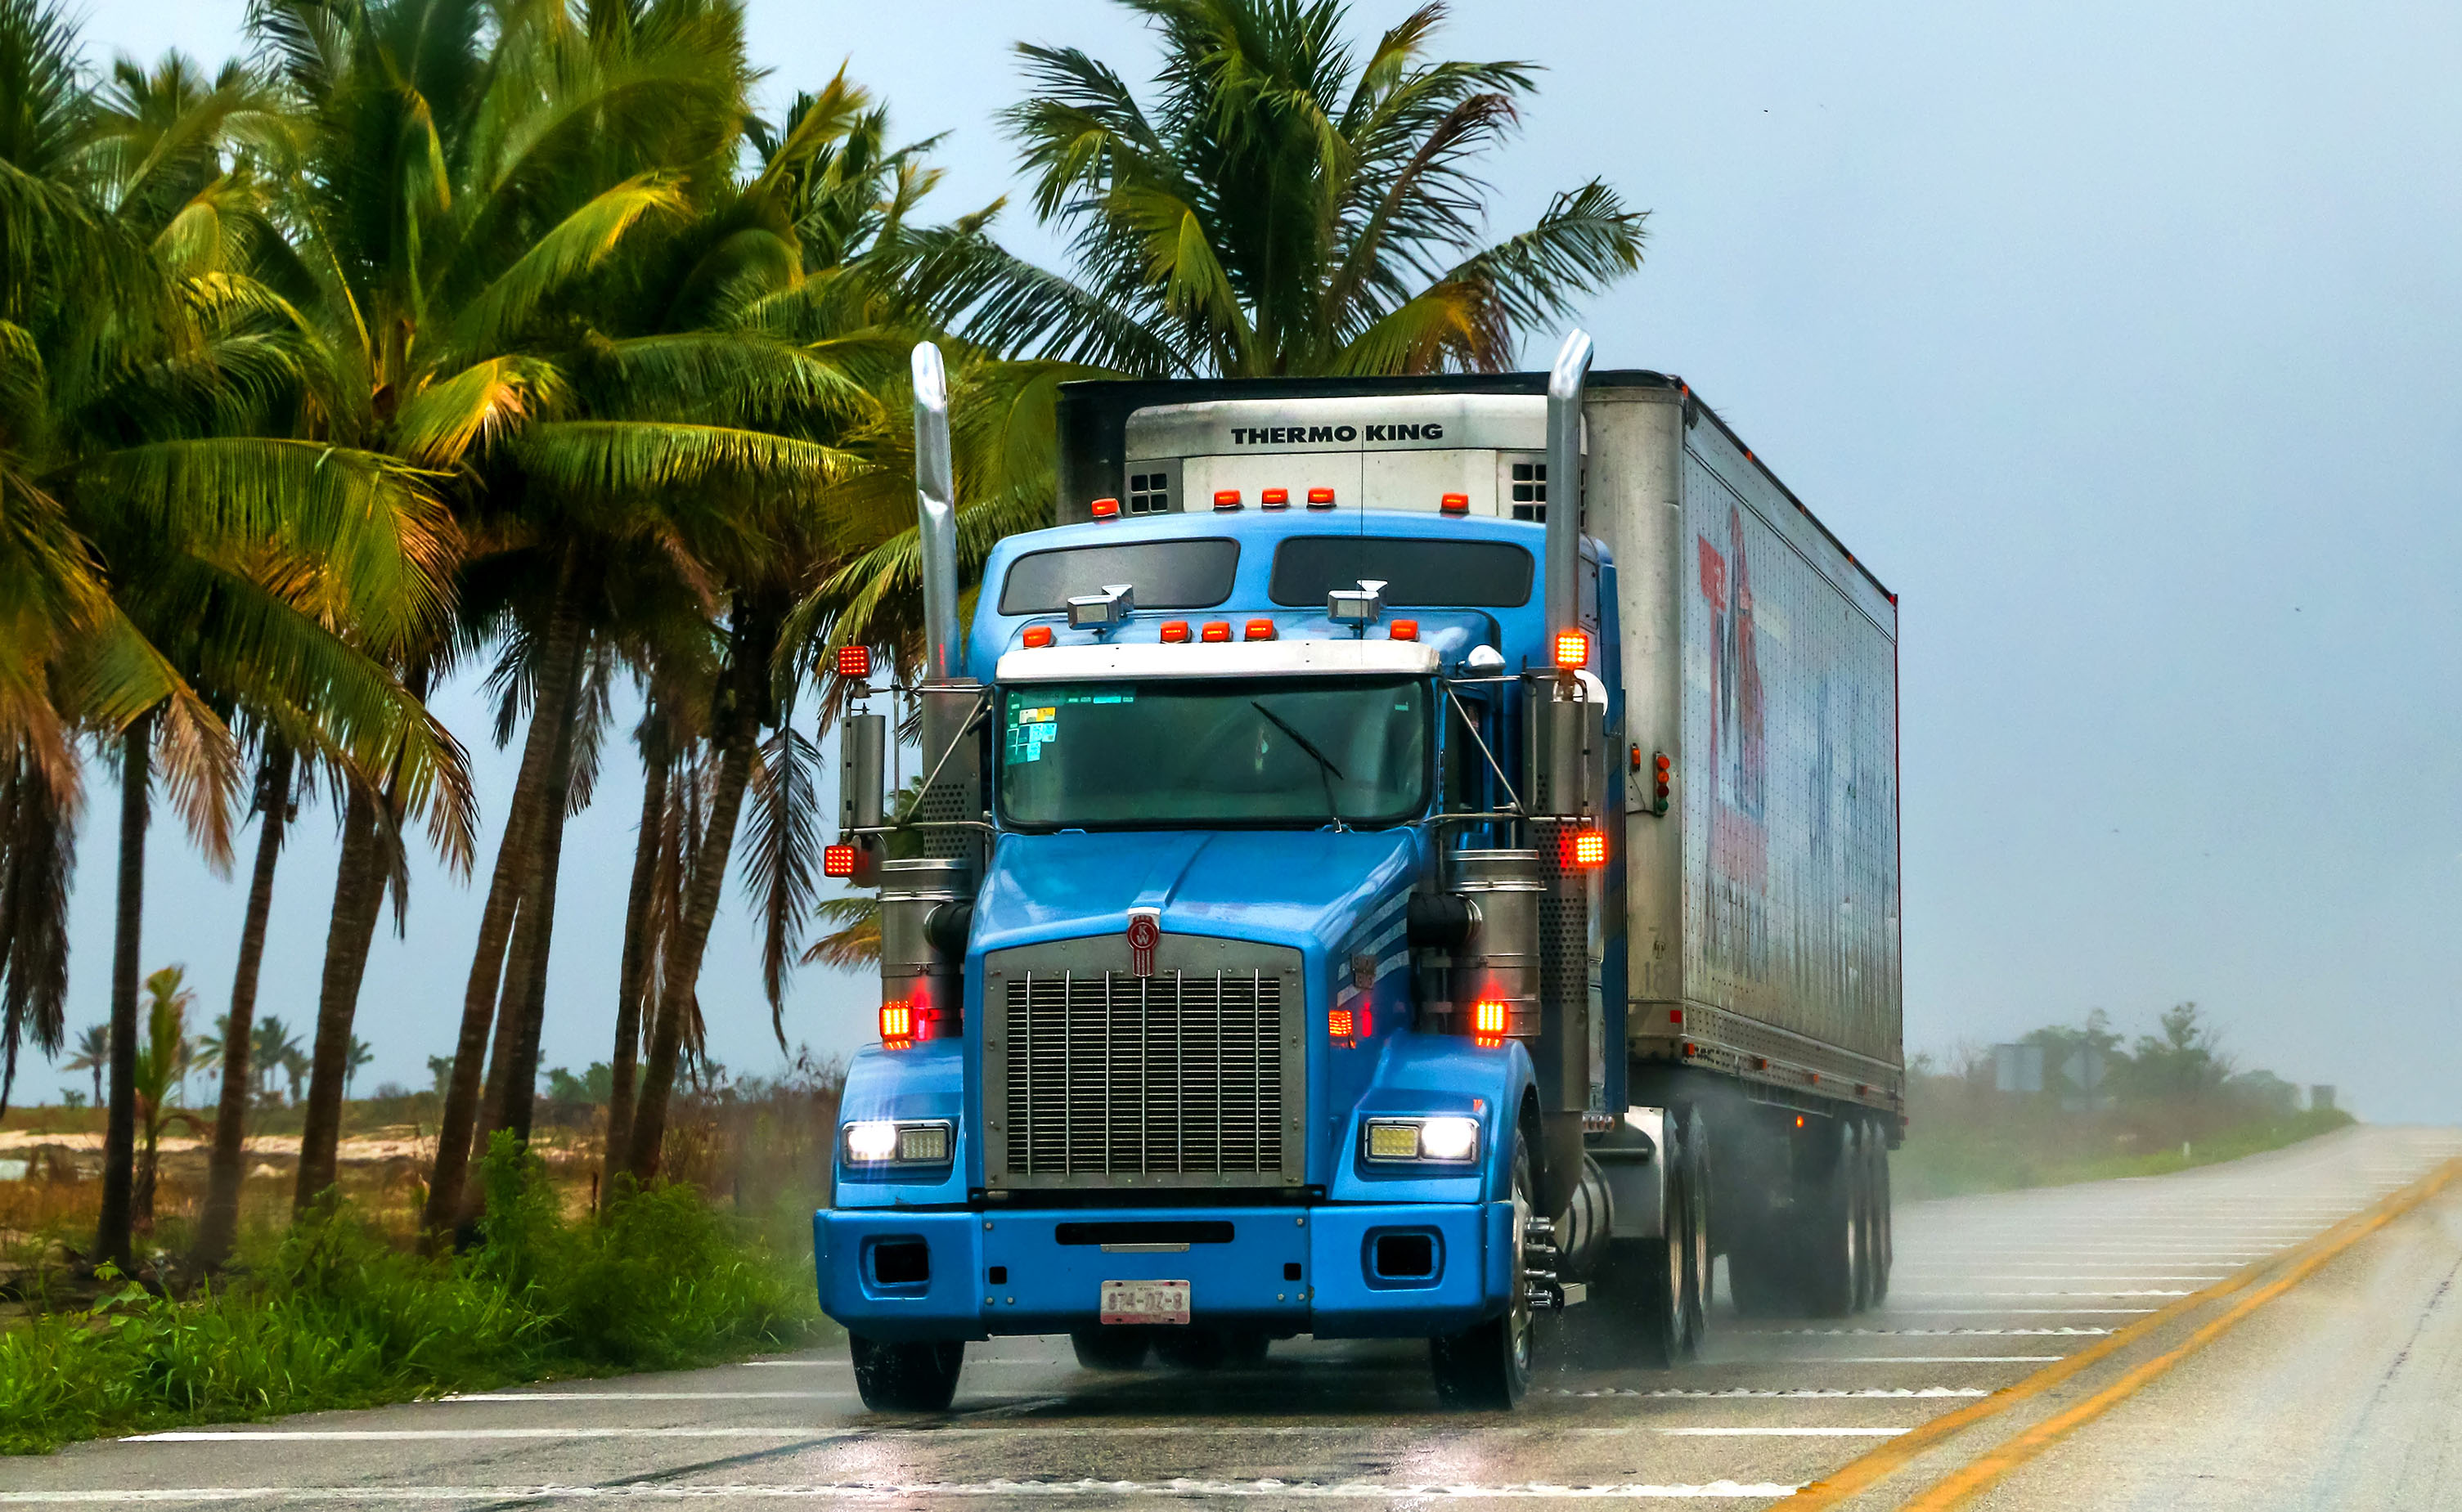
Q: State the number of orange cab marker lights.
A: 10